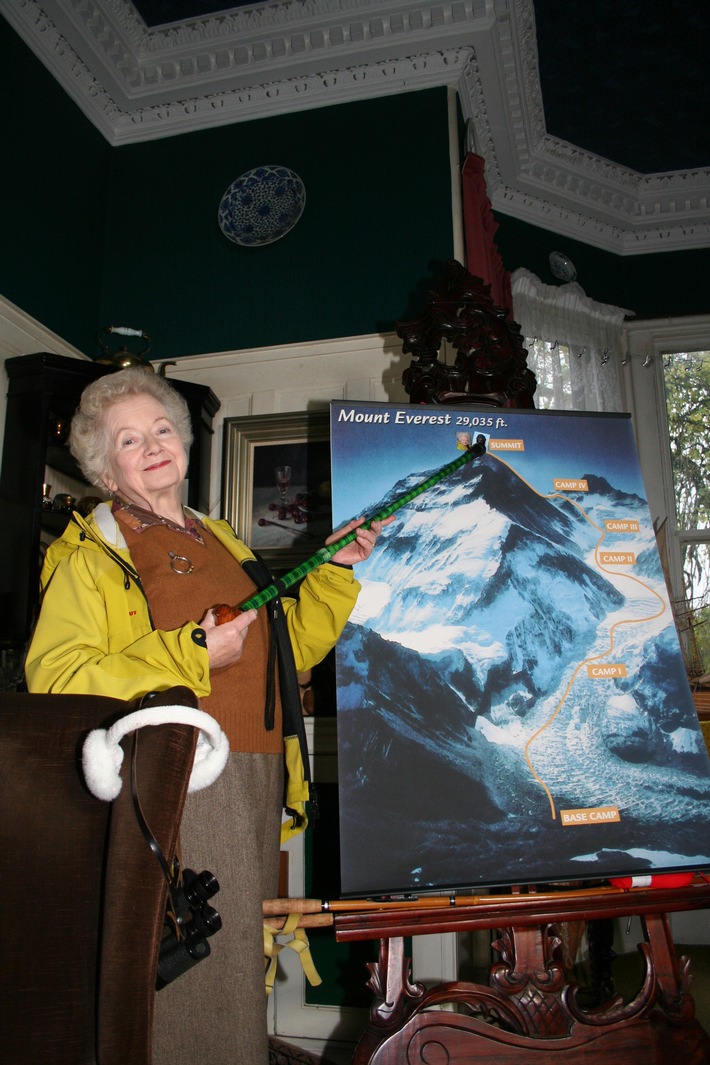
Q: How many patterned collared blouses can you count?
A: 1